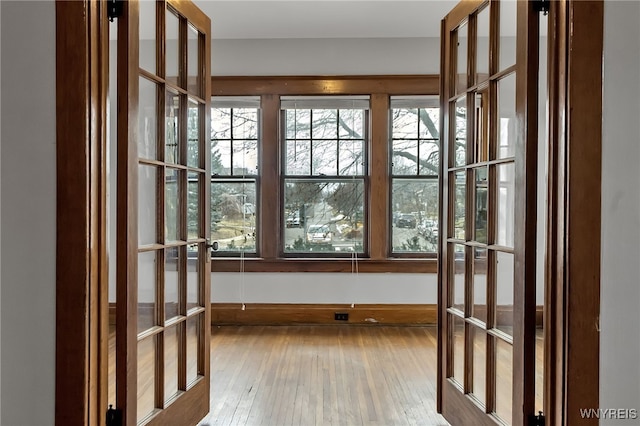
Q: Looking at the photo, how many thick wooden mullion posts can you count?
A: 2